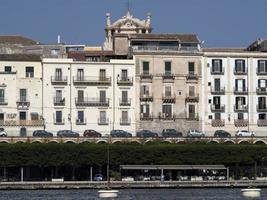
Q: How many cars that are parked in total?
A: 10